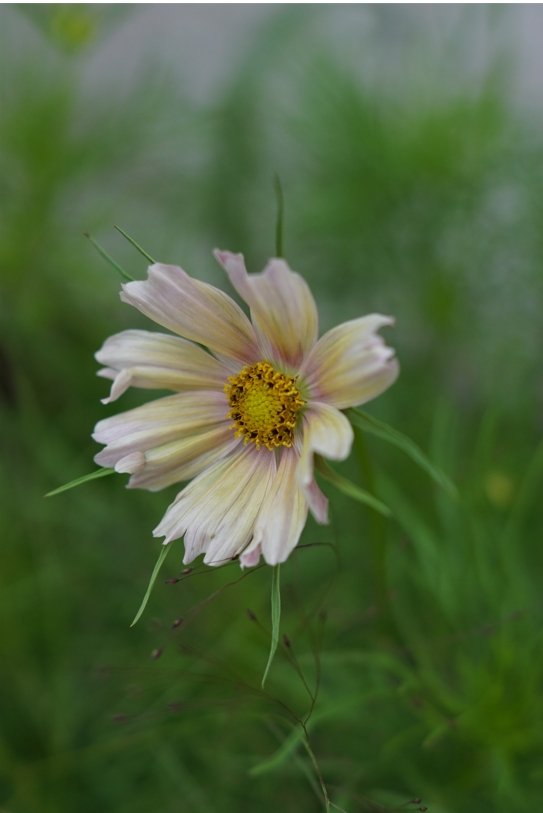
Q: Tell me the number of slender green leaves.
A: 8